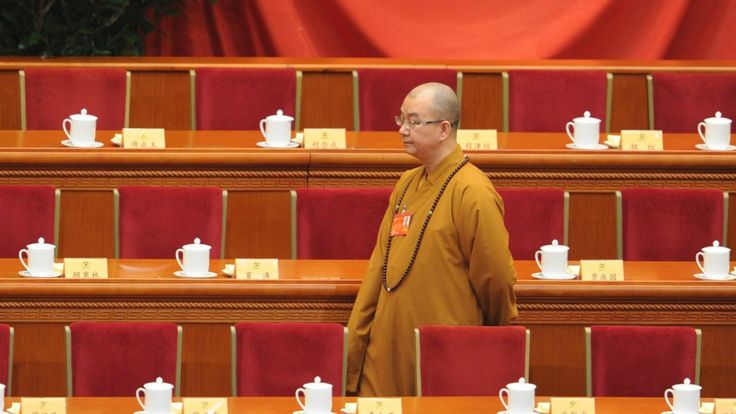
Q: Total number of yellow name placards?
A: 12